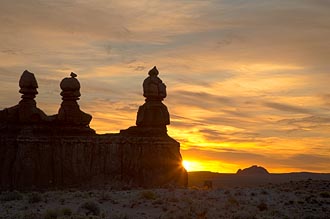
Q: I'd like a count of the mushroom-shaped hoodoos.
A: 3